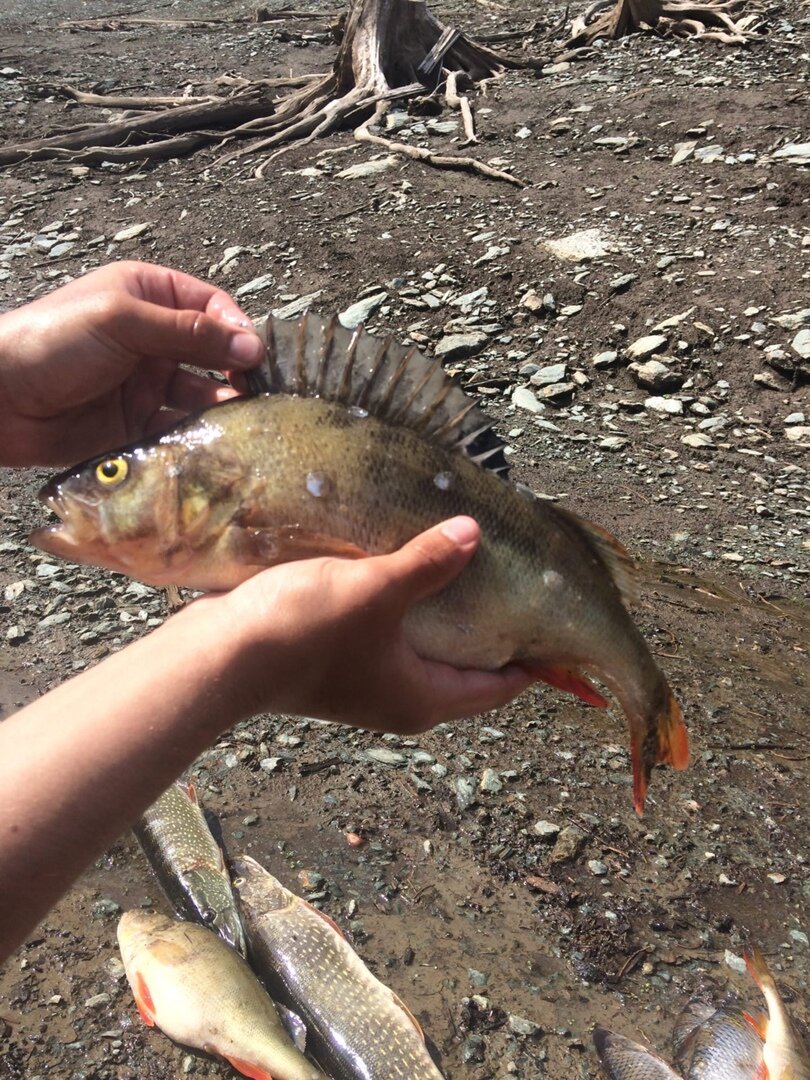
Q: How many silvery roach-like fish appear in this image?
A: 2